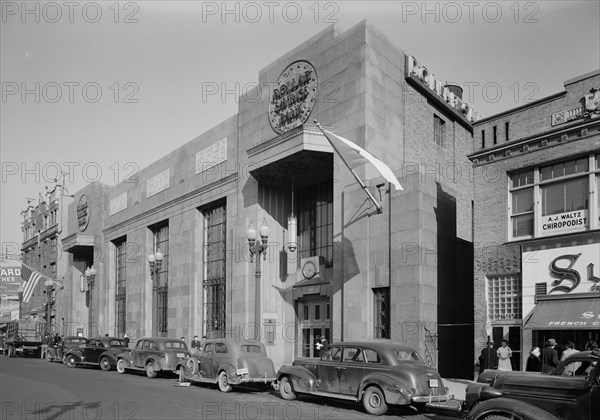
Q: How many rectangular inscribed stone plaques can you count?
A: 3